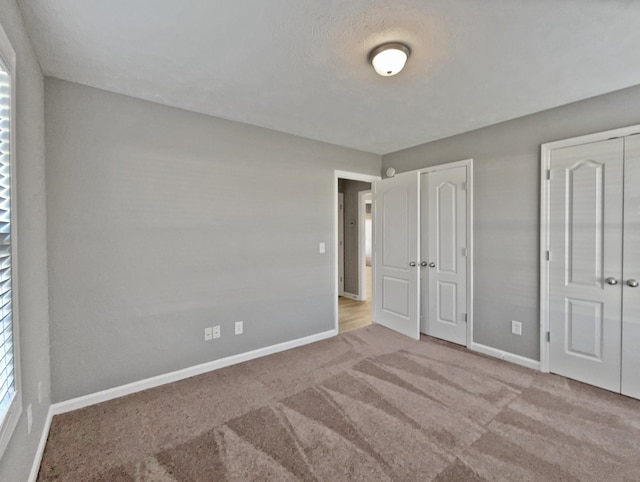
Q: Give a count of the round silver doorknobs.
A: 5